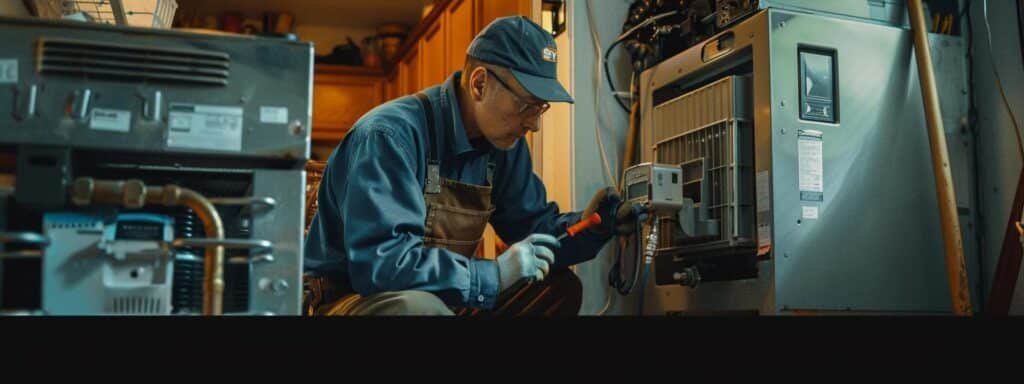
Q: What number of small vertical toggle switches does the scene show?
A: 3